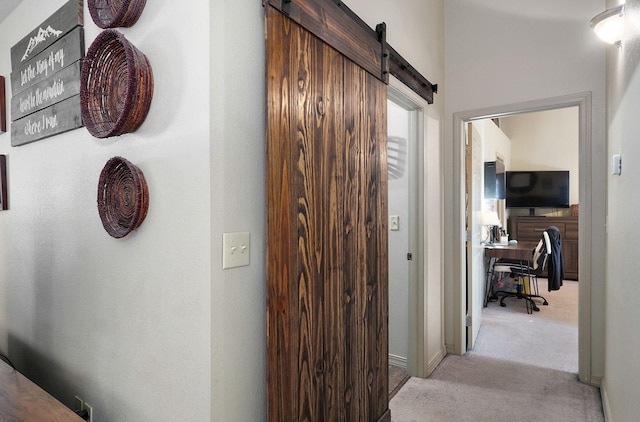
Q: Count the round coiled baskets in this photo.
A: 3